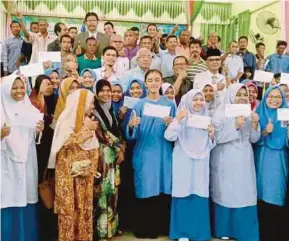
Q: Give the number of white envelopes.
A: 10